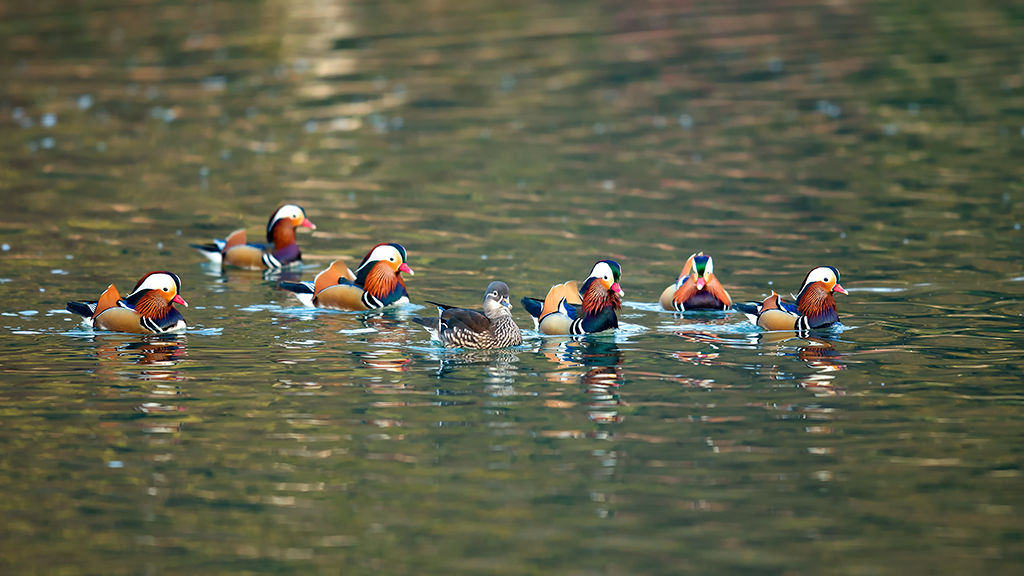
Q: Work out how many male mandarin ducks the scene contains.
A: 6